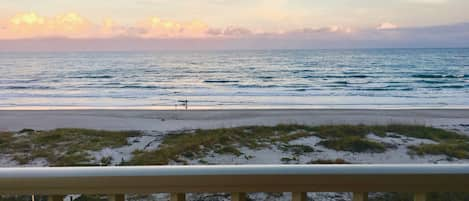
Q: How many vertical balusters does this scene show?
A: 7